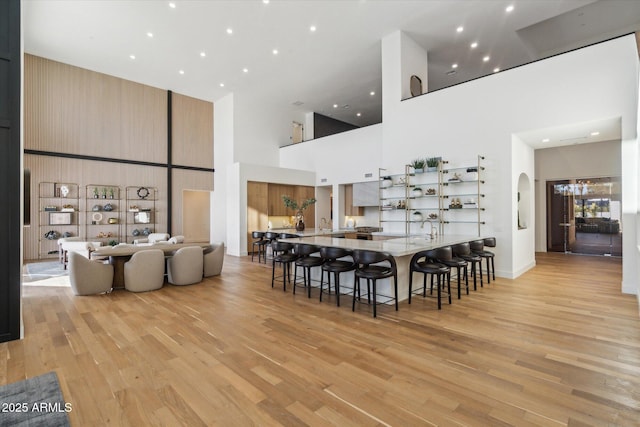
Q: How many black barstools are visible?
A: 11